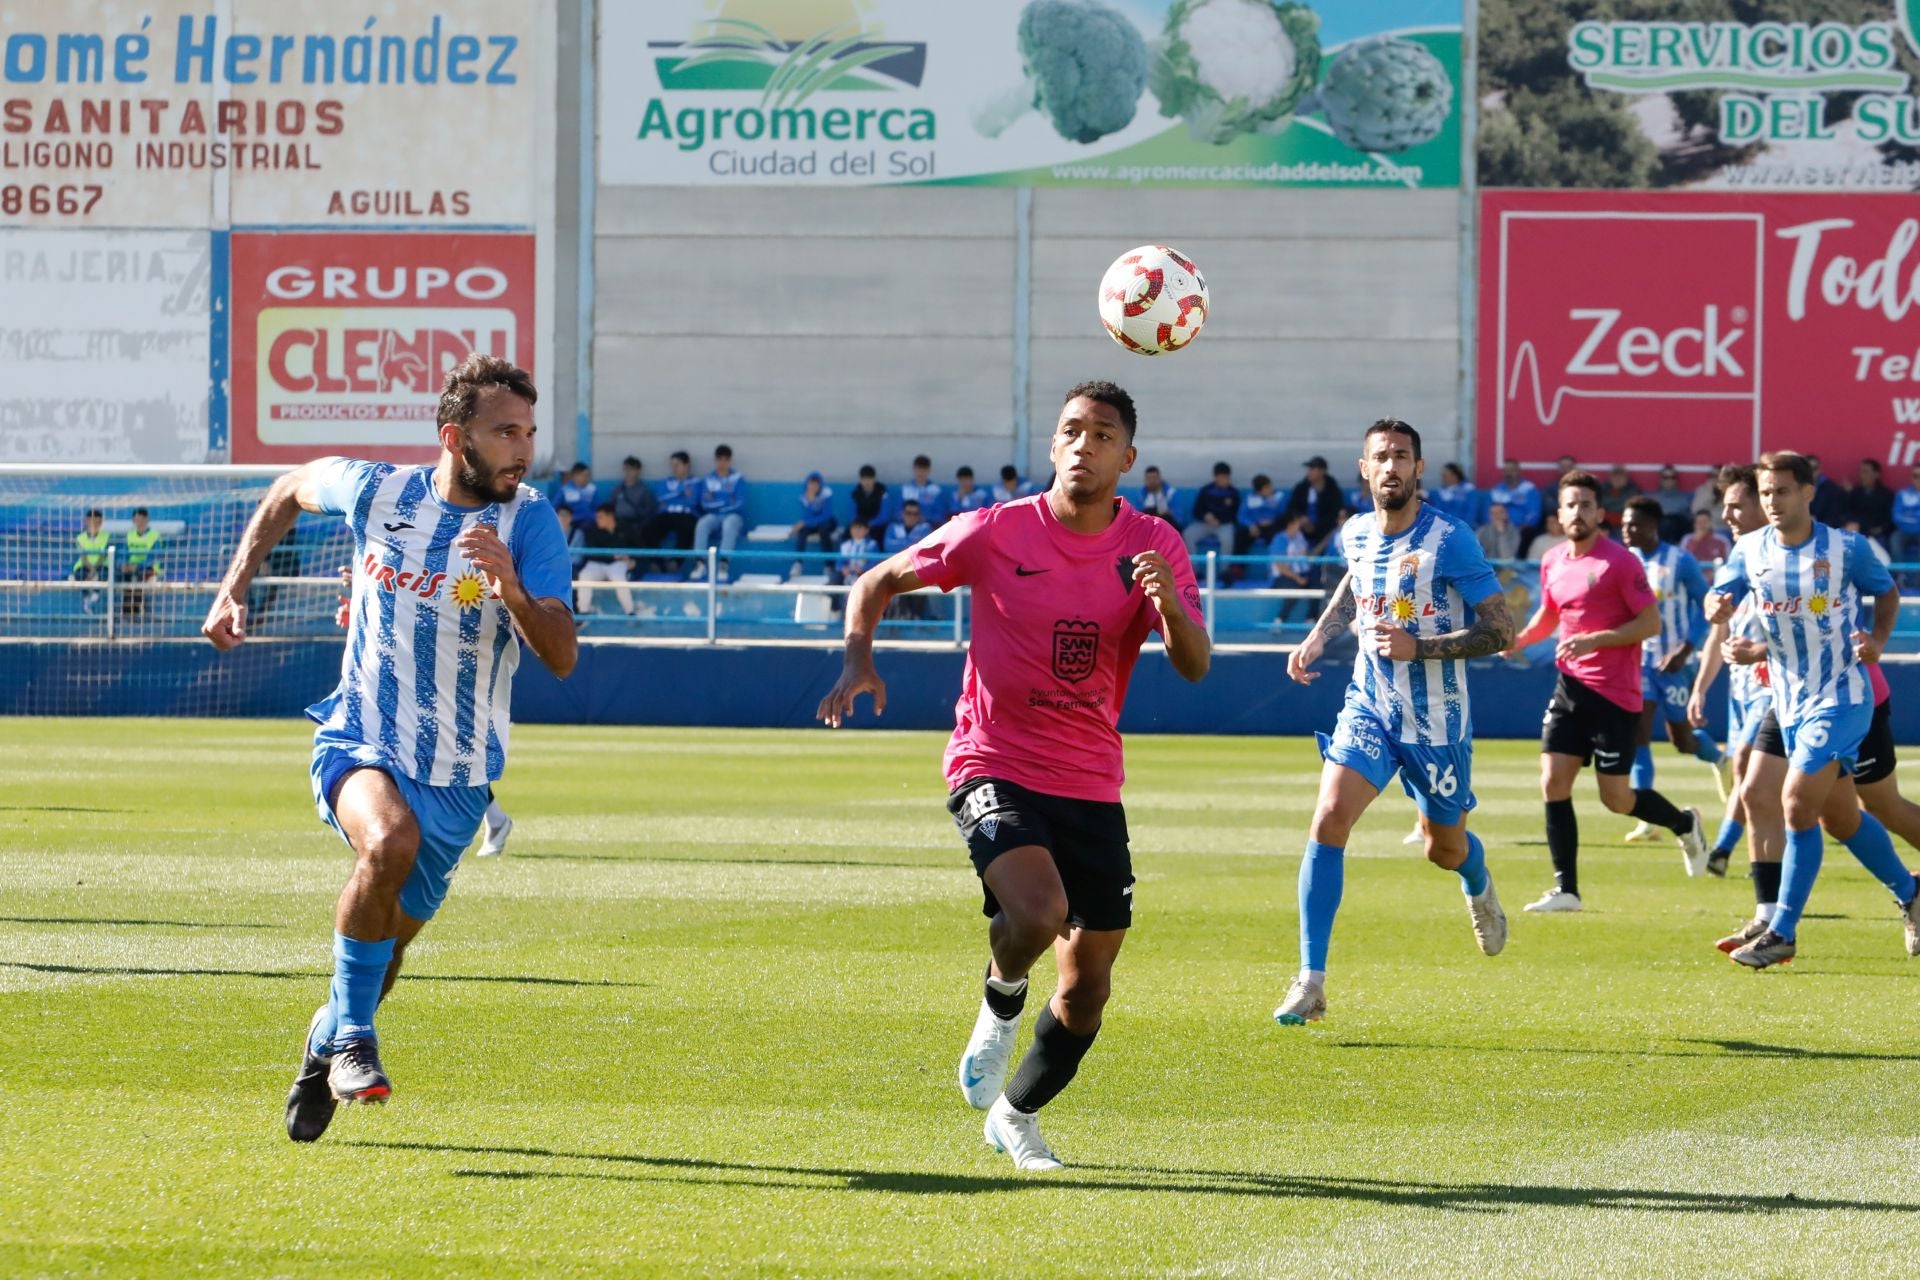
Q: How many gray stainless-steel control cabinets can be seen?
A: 0